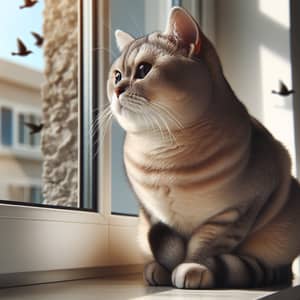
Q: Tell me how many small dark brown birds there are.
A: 5